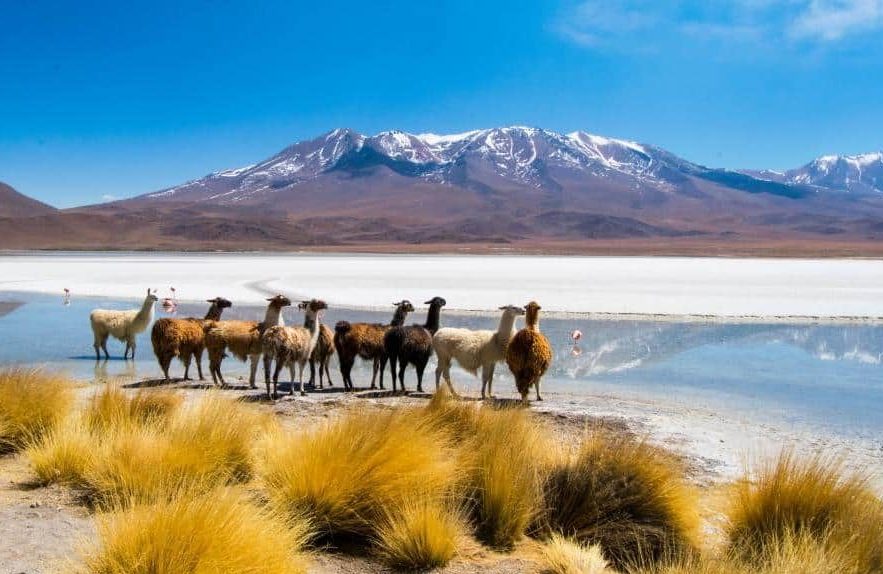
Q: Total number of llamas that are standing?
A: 9